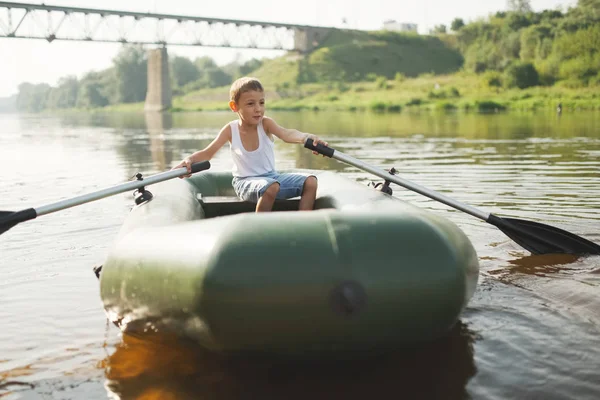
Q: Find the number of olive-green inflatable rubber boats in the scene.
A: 1